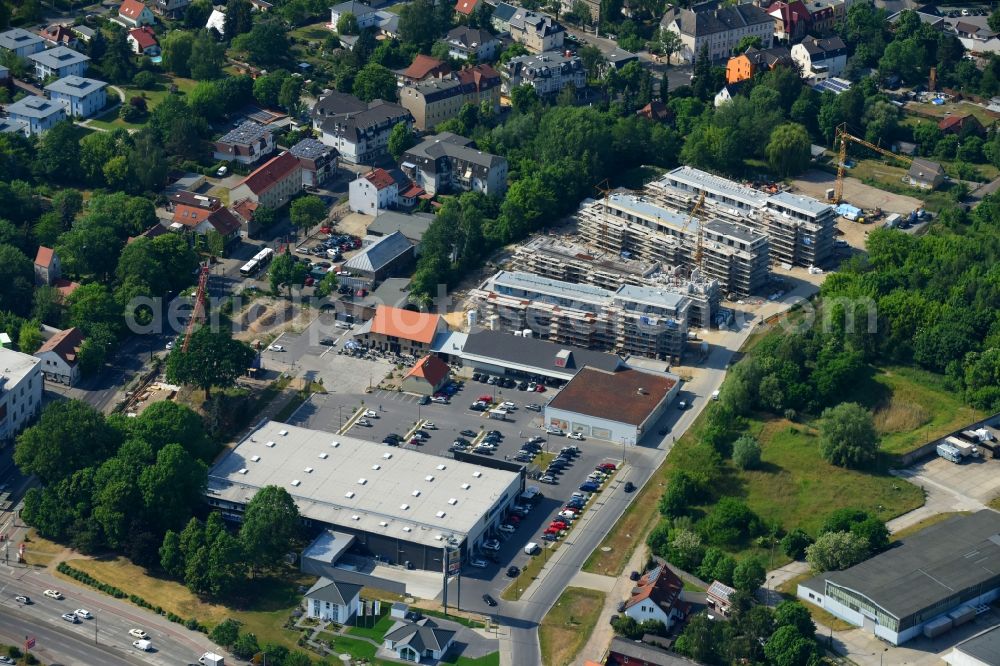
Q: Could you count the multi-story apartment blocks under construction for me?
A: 4